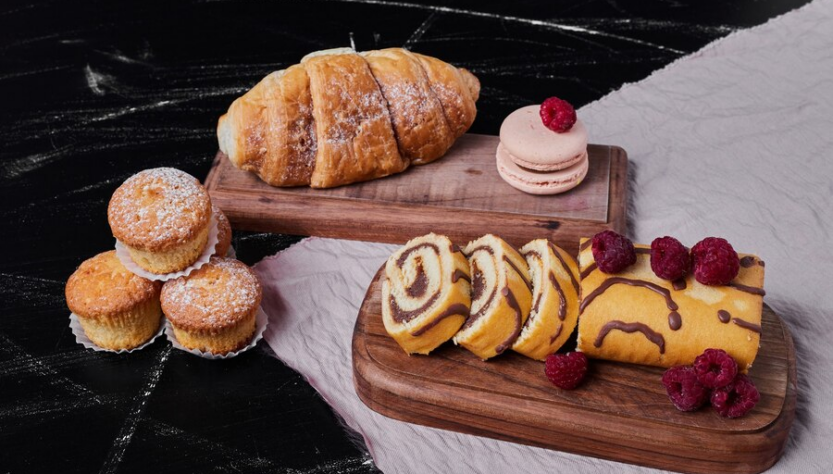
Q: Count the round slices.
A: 3